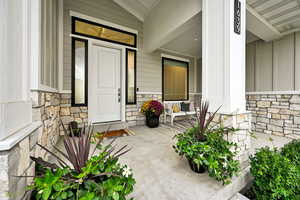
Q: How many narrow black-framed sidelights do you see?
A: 2